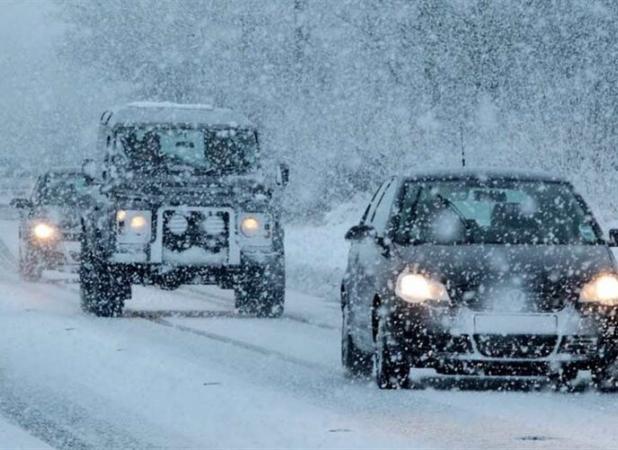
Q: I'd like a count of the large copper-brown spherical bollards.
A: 0